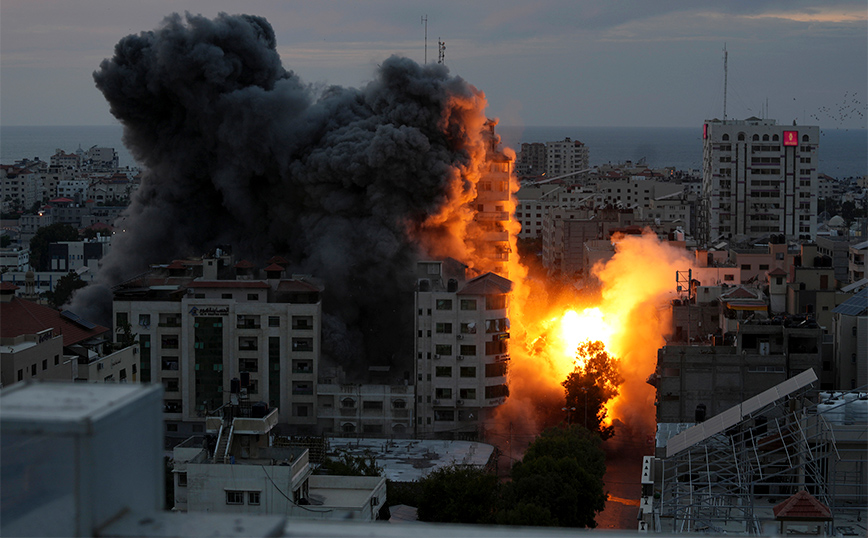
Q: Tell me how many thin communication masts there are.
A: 3